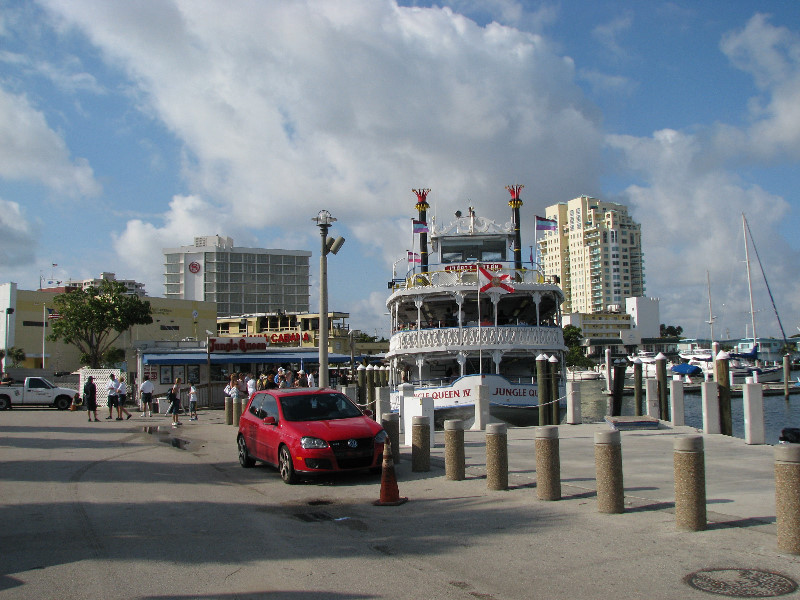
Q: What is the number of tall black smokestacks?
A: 2